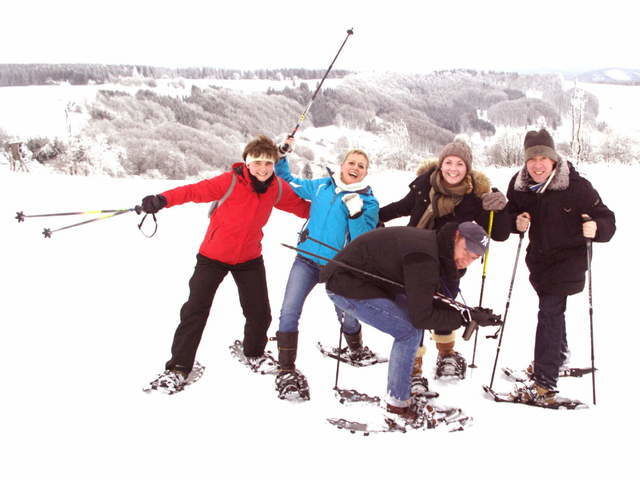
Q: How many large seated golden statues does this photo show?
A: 0